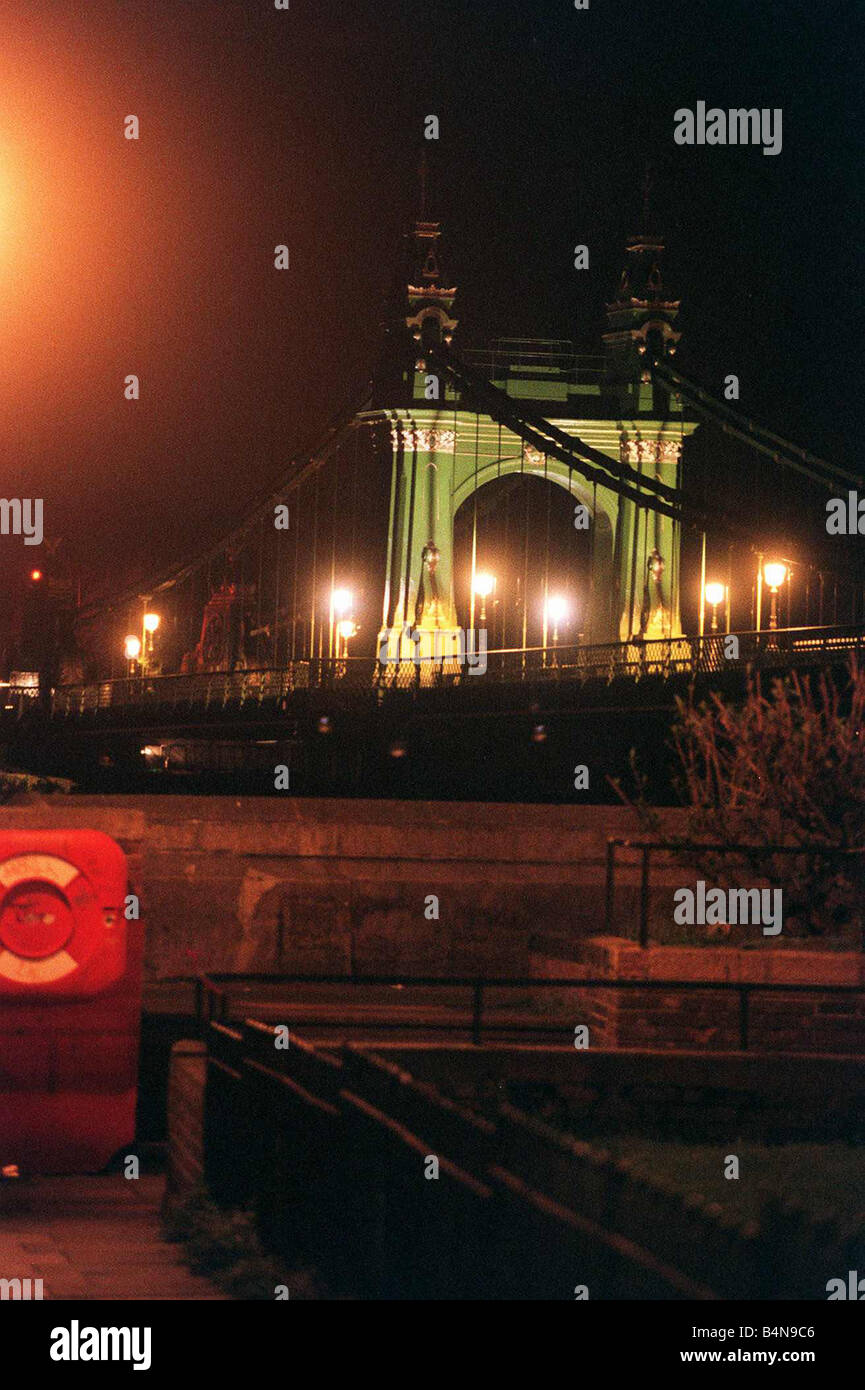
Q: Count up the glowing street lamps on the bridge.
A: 8